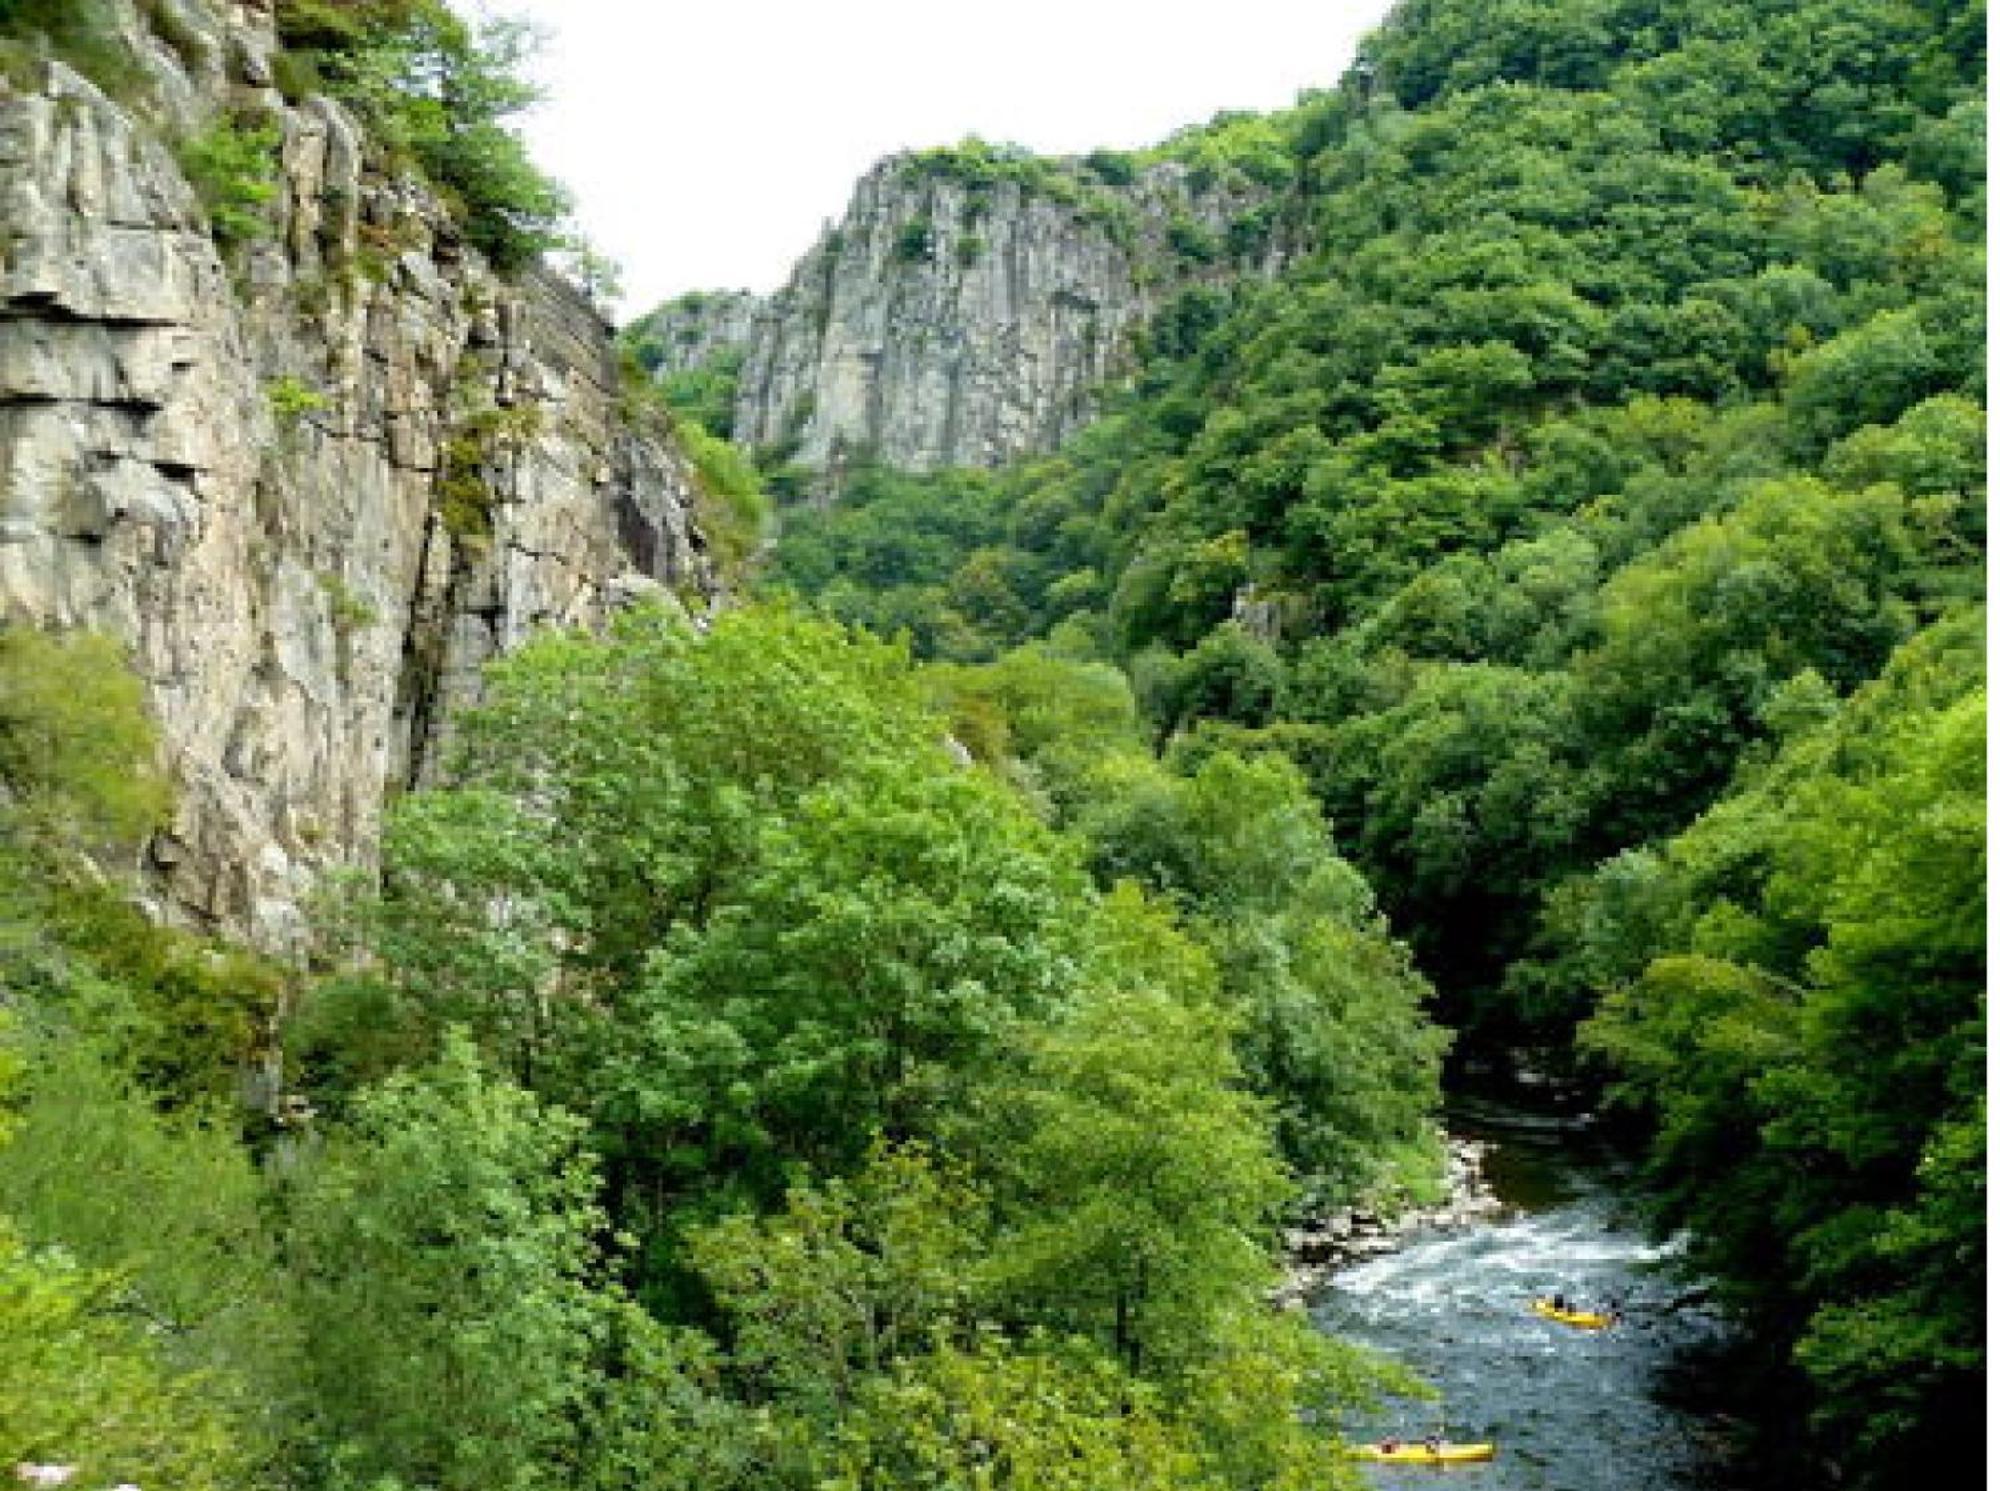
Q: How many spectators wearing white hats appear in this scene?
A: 0